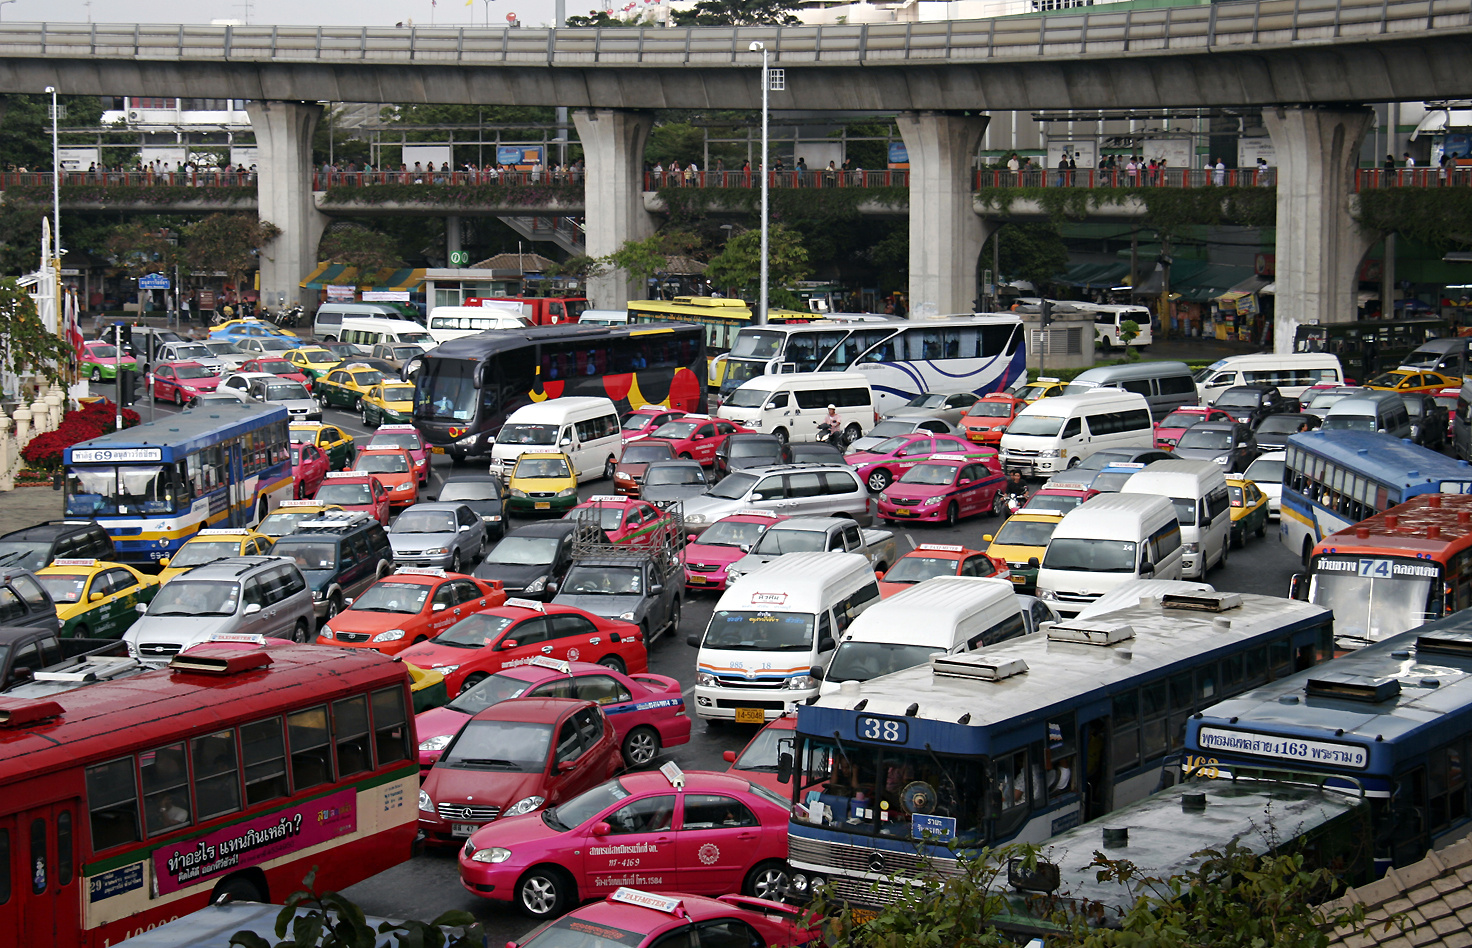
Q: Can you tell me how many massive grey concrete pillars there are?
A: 4